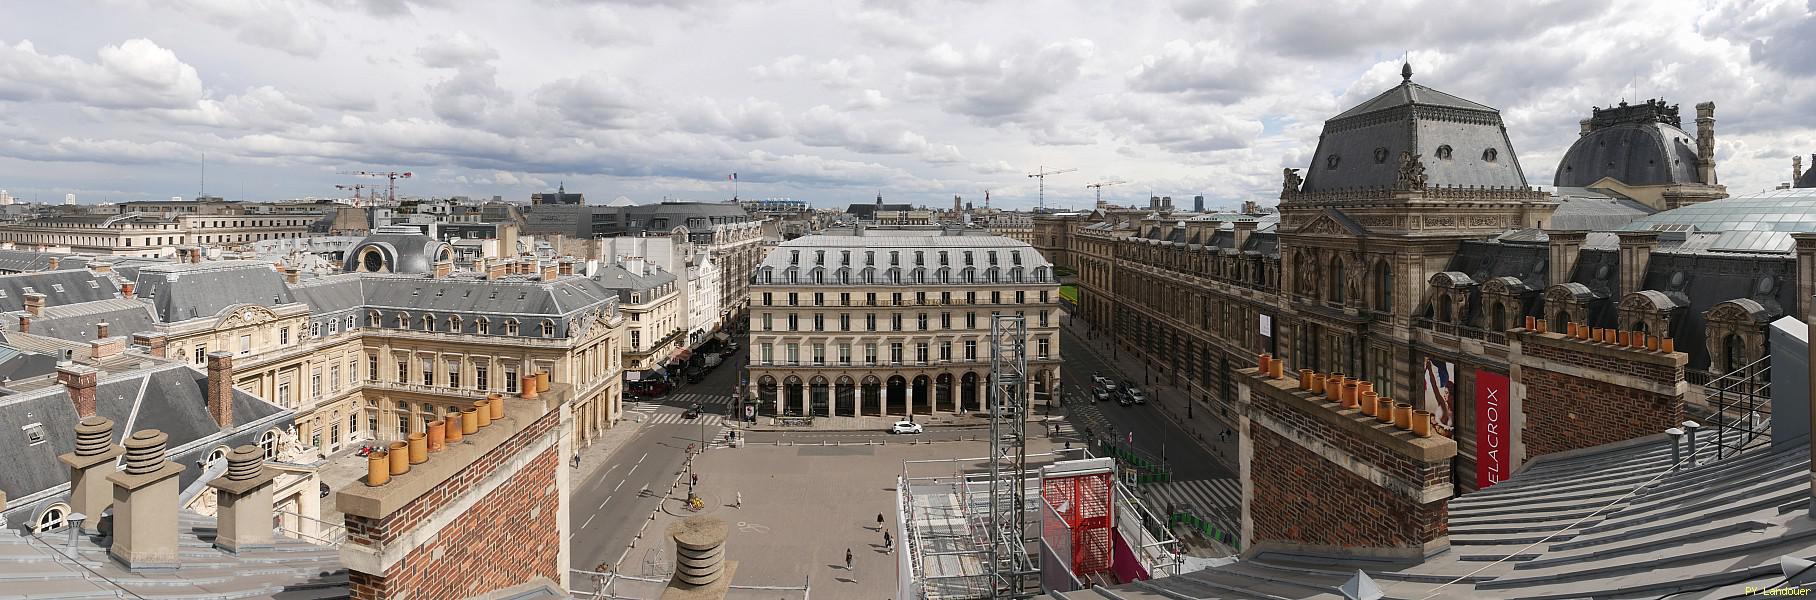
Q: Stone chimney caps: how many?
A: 4